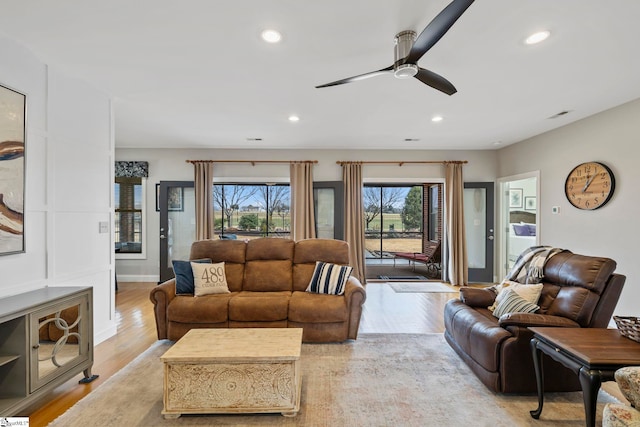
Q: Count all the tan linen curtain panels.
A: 4